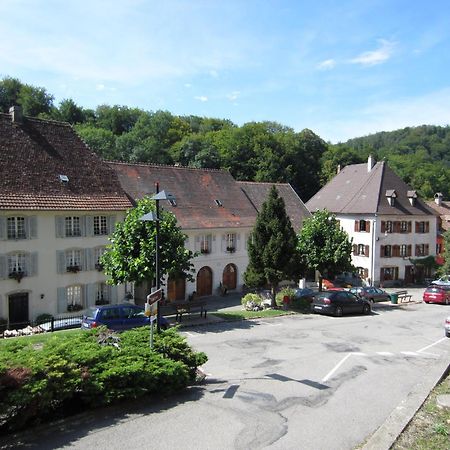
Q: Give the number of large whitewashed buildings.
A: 3